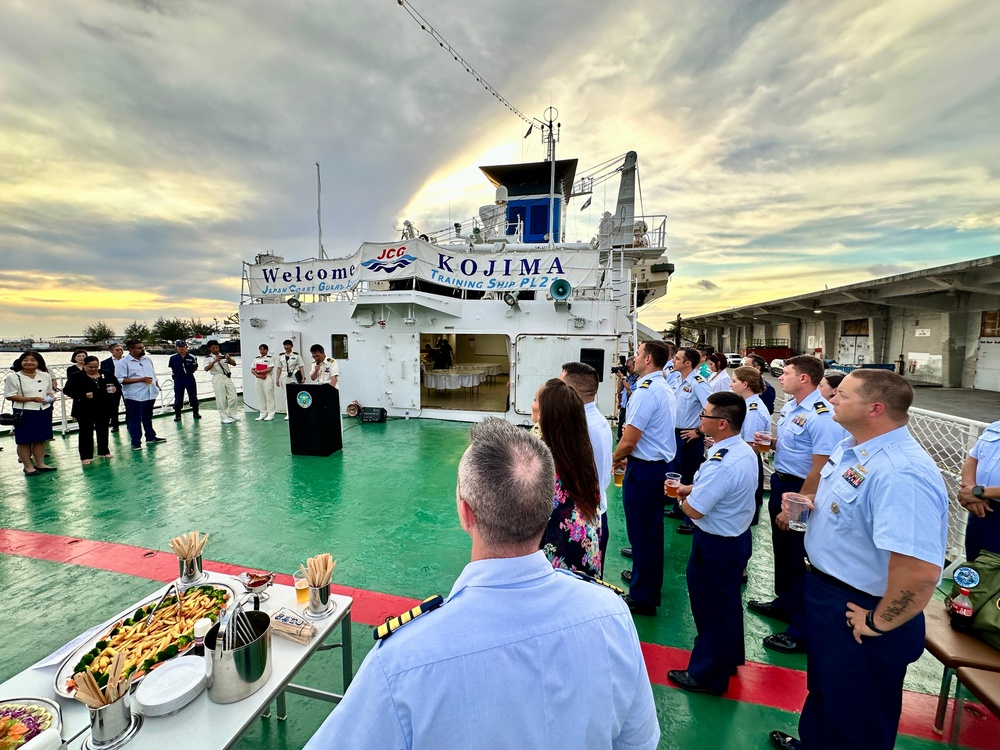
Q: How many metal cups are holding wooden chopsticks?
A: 3